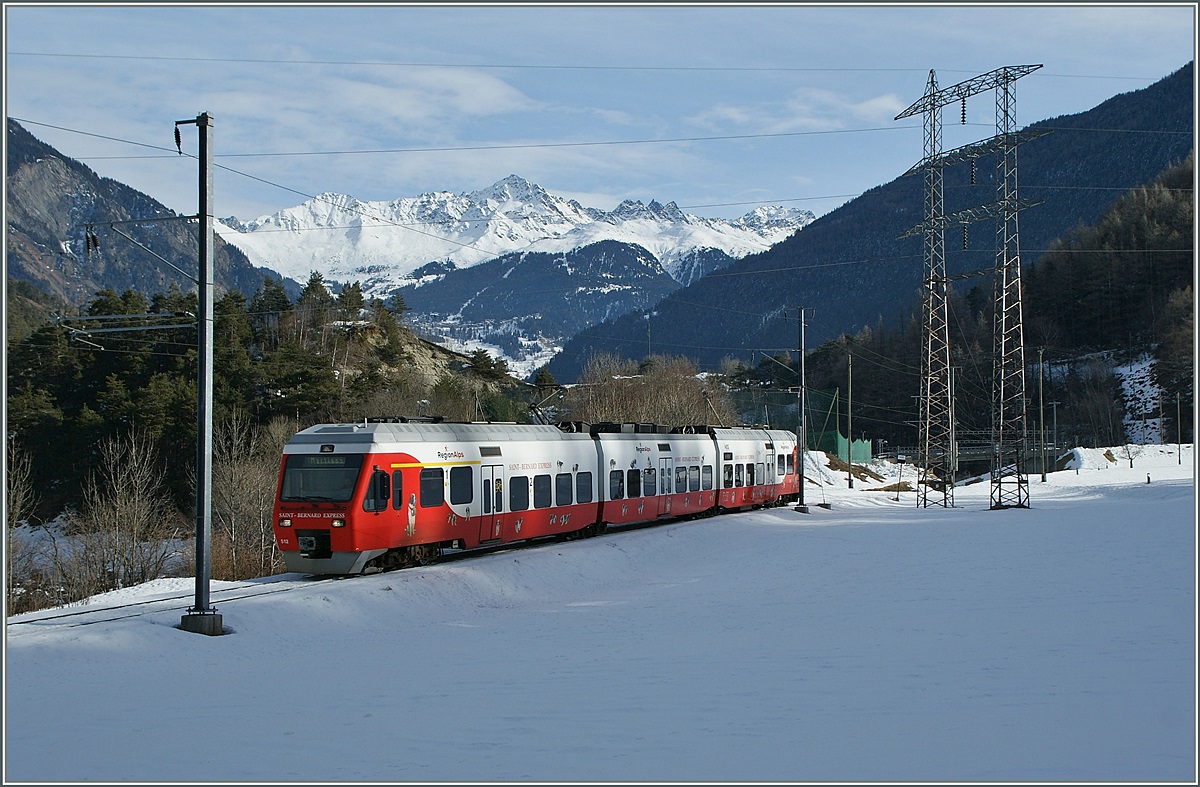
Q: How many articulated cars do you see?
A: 3